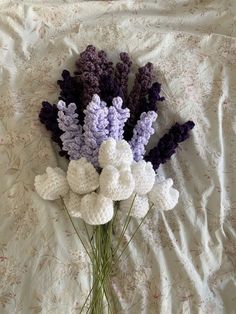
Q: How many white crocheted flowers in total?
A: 9